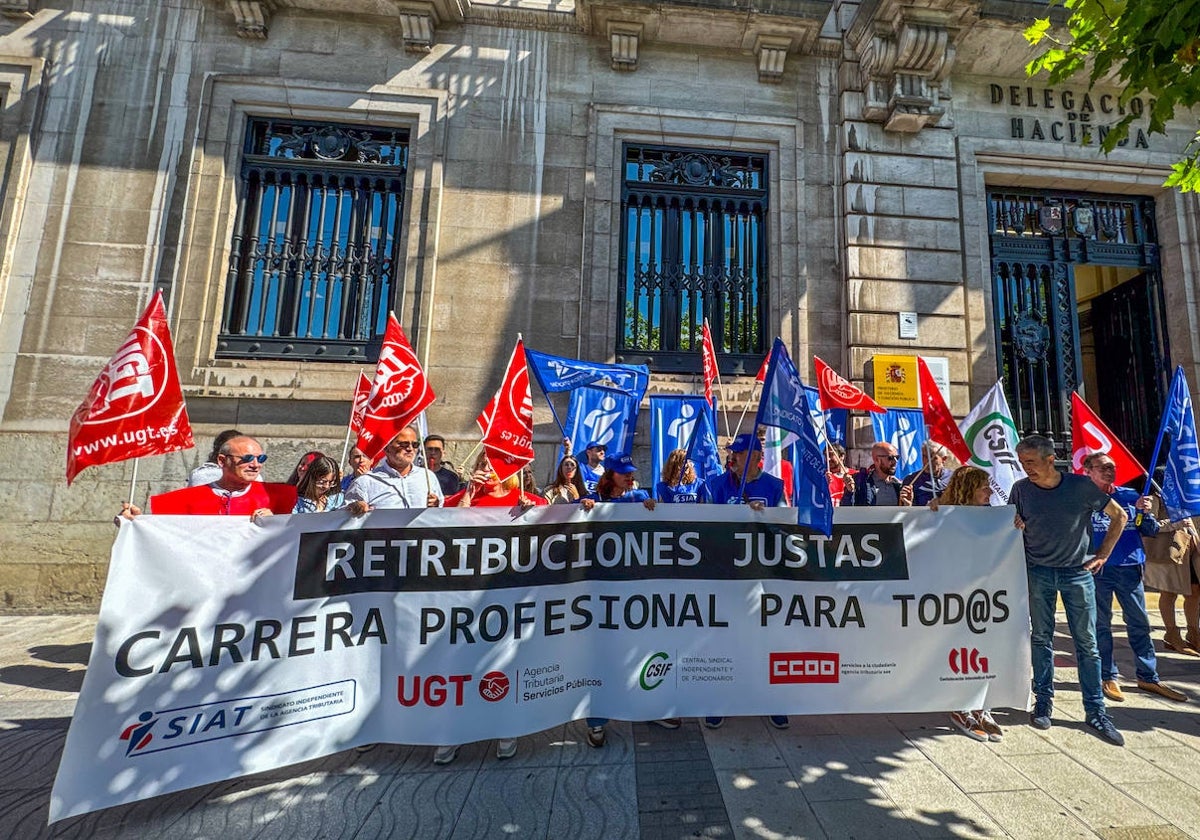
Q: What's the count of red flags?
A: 10